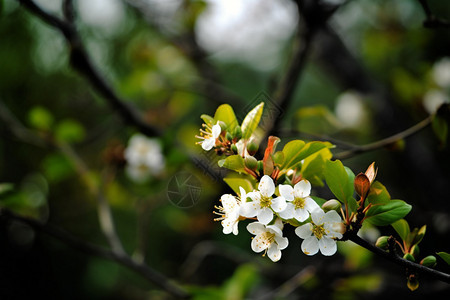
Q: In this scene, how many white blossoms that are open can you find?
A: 6